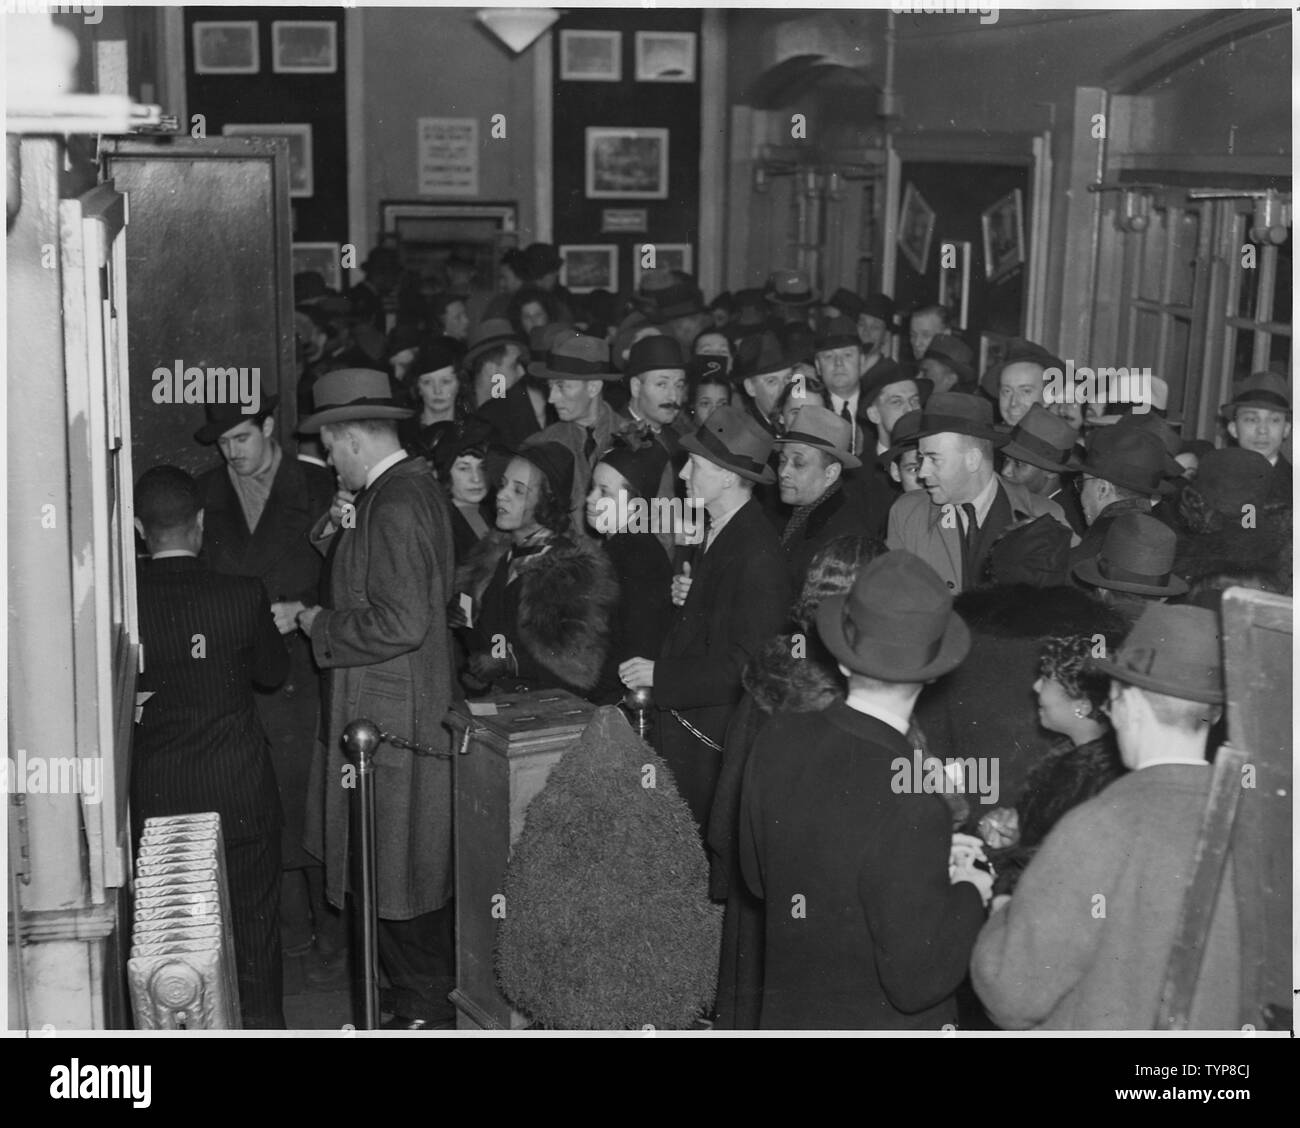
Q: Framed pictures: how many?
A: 13